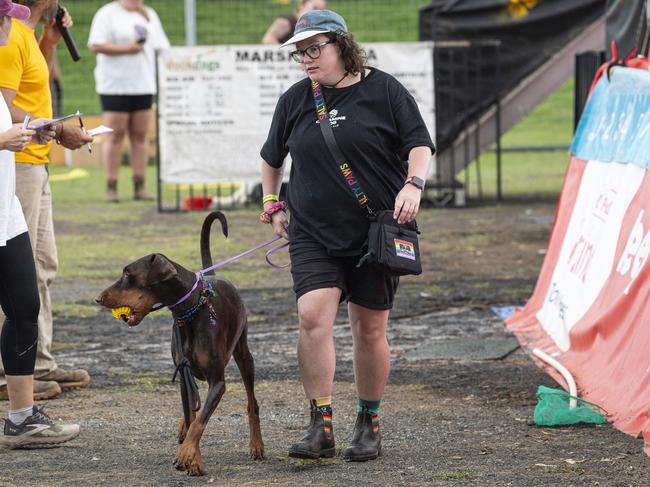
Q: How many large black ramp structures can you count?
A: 1